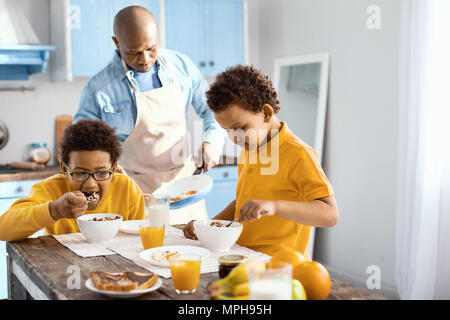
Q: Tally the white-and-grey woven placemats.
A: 2